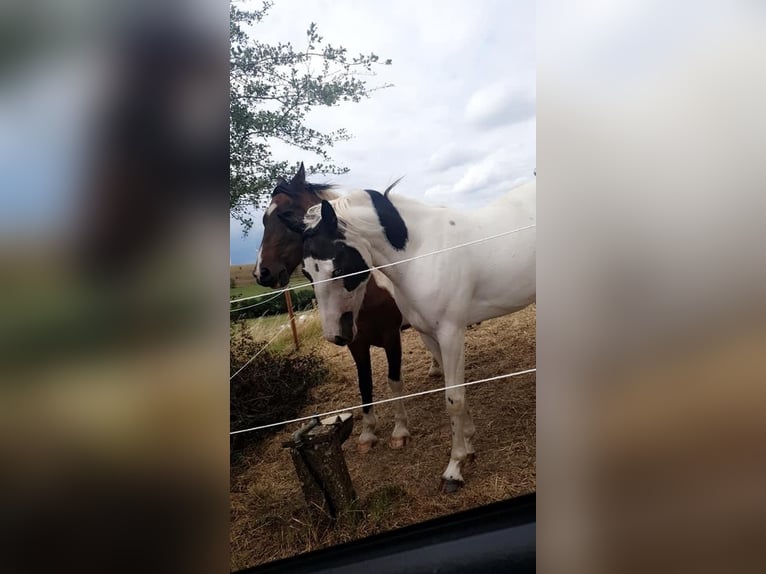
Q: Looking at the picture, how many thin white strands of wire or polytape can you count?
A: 4